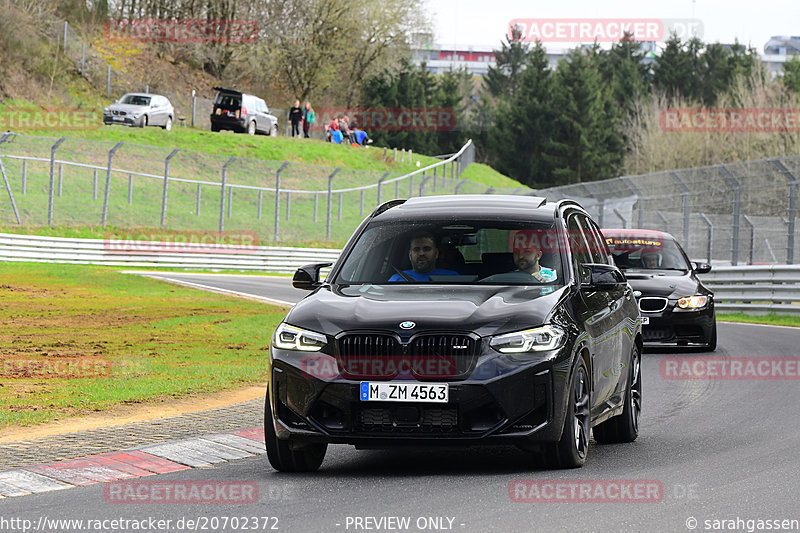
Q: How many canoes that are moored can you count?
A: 0